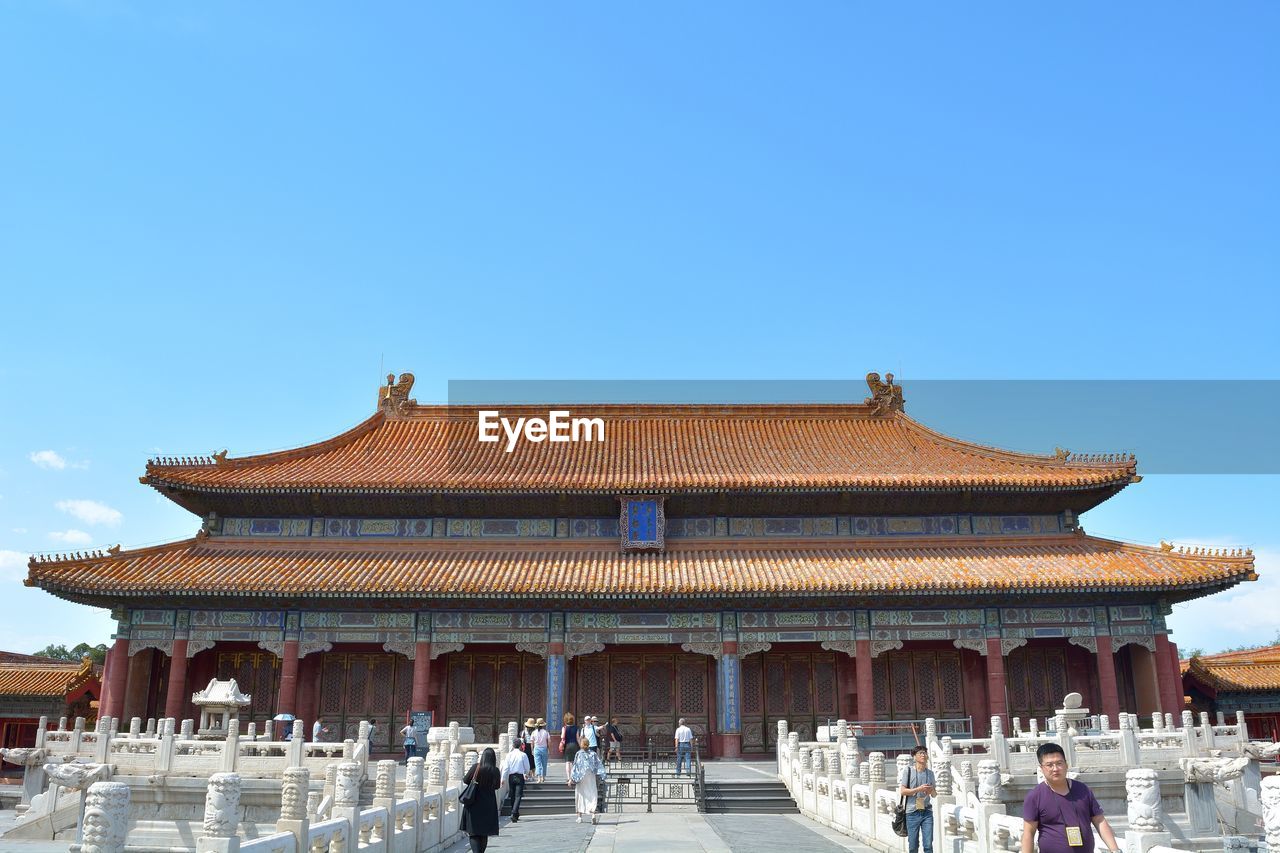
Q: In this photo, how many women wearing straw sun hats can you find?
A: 2